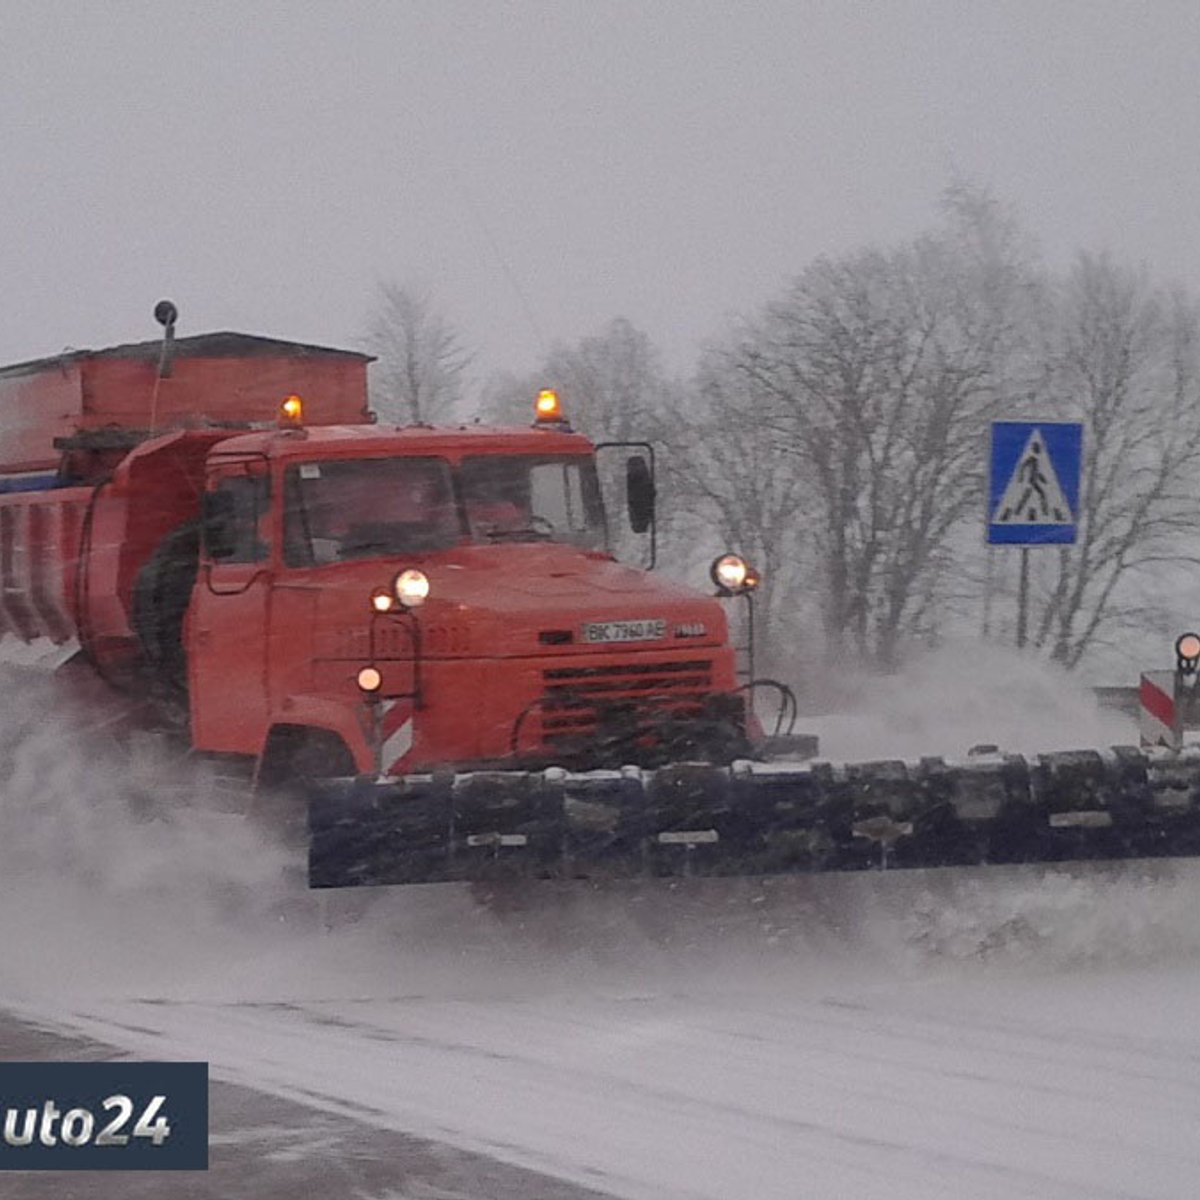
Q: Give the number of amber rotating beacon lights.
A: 2